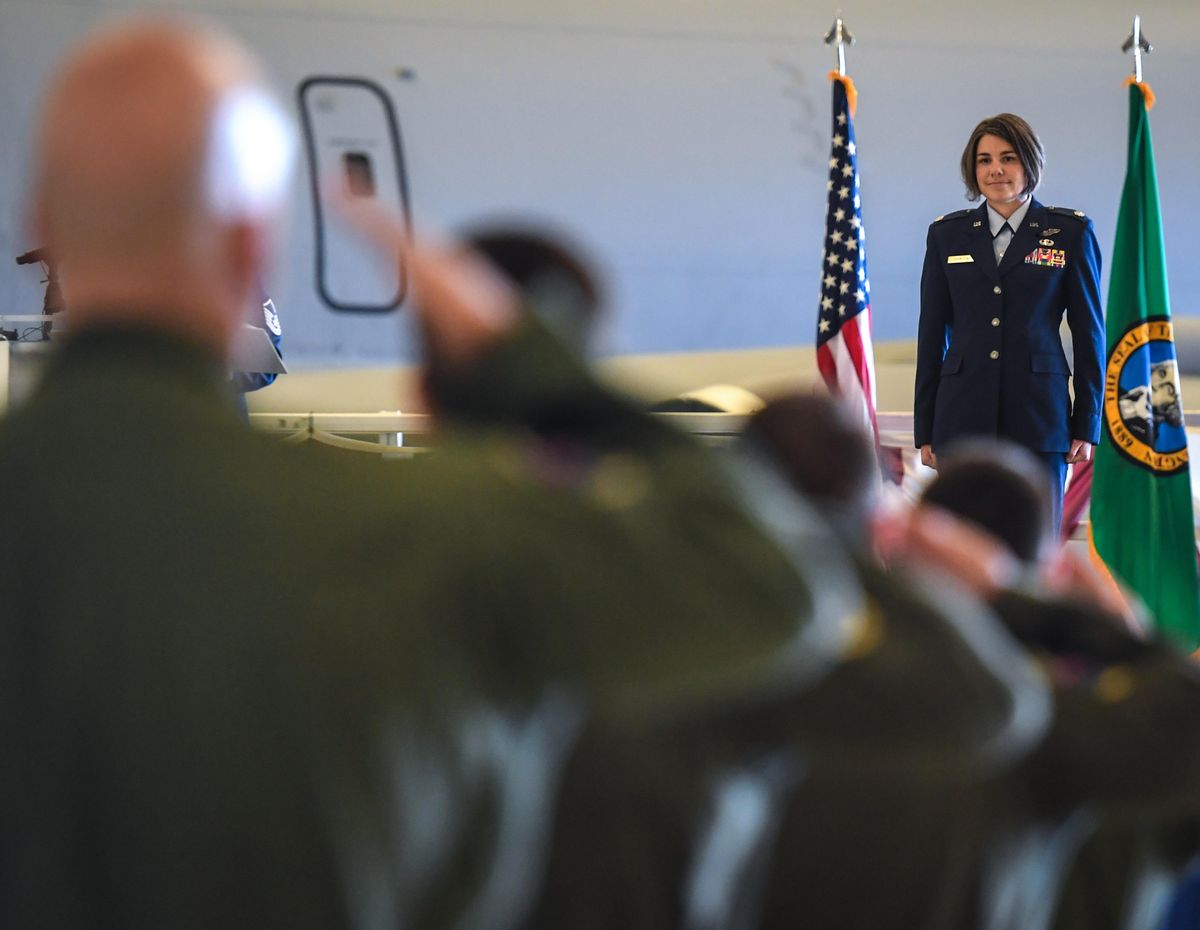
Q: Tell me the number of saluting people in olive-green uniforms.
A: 4